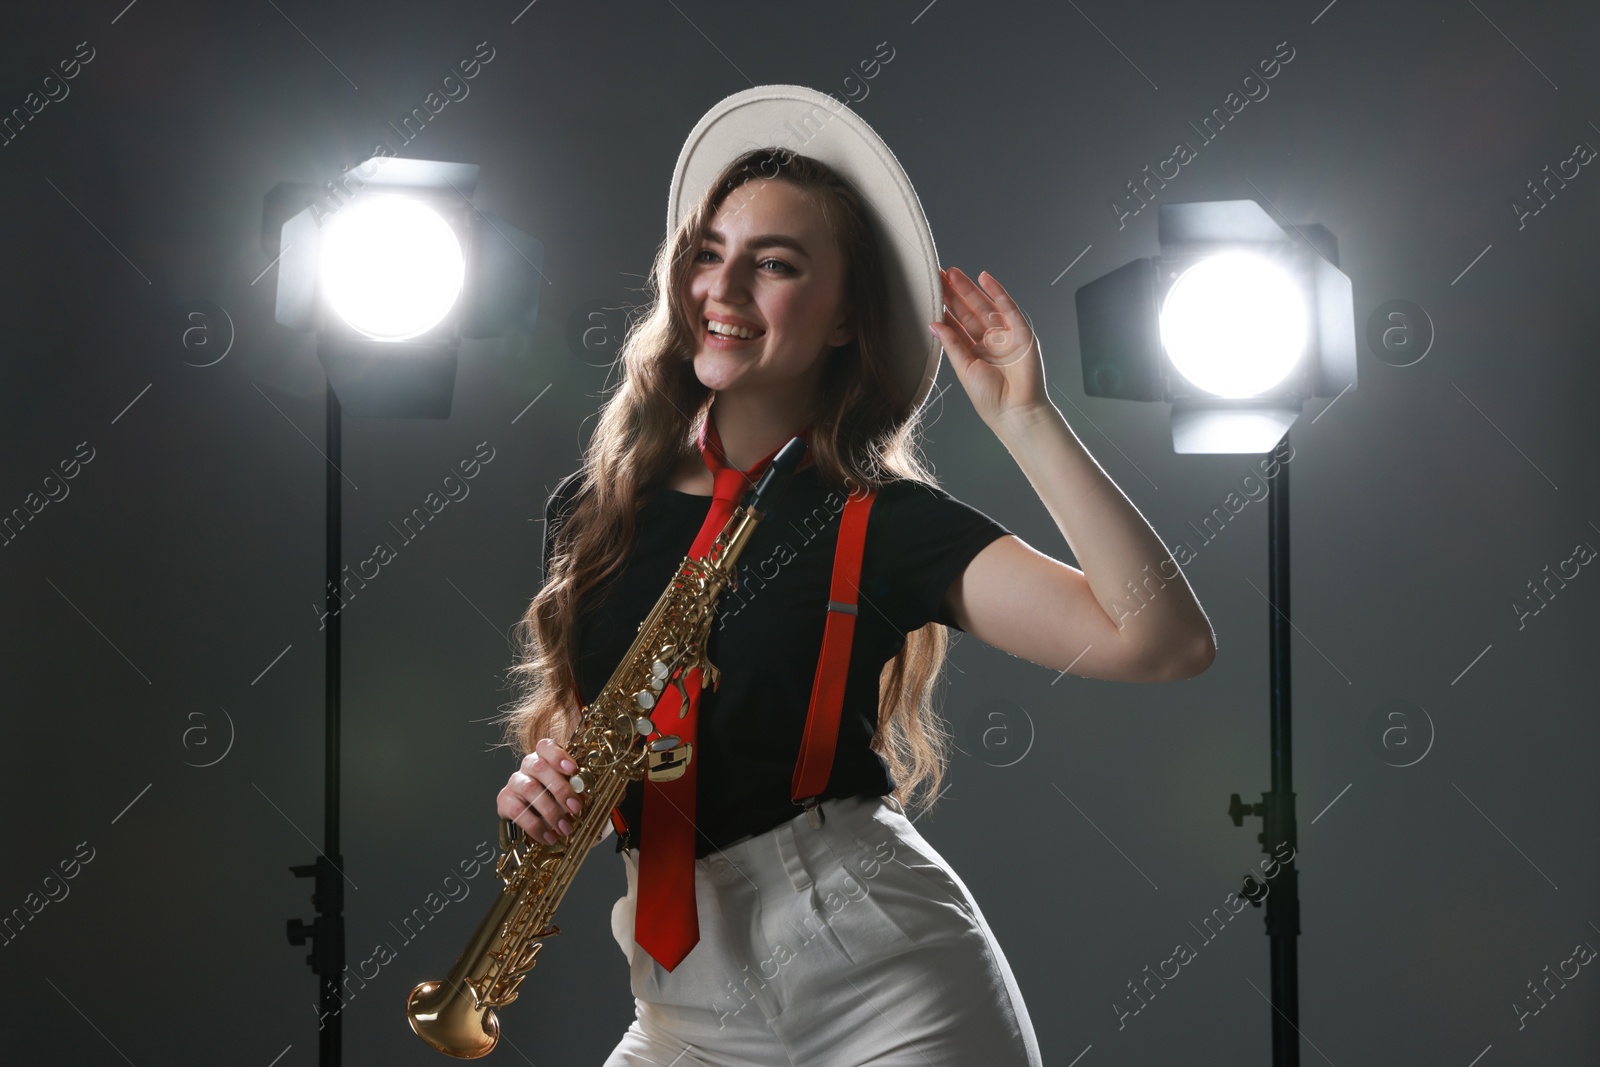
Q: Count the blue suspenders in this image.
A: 0